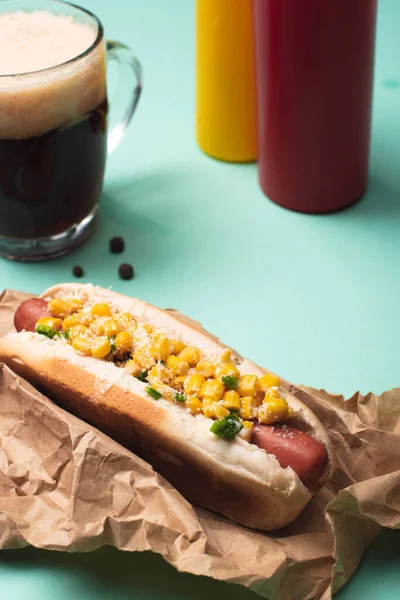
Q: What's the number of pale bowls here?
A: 0